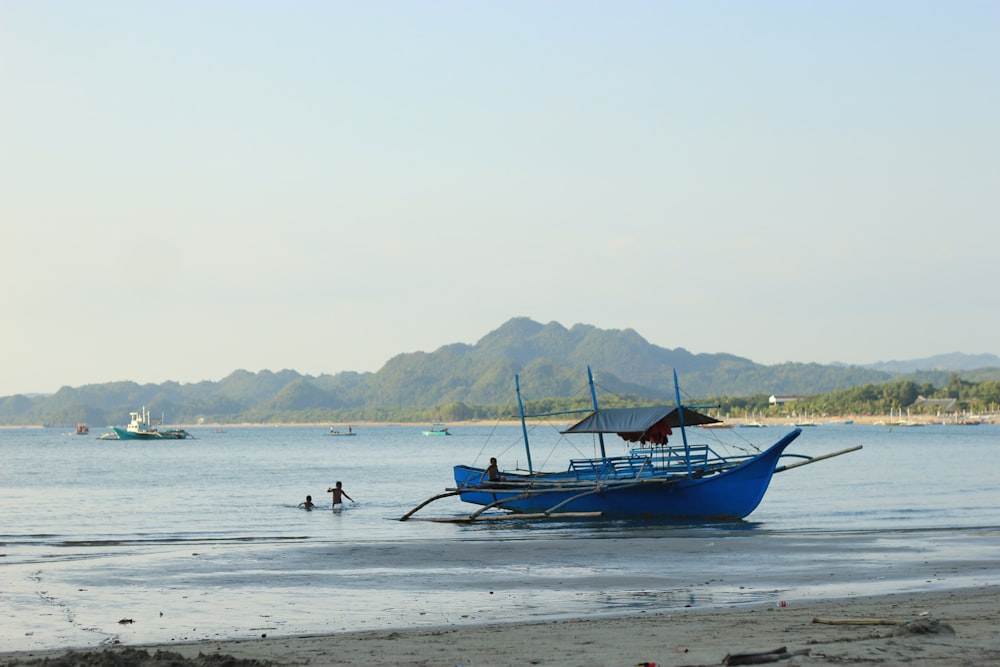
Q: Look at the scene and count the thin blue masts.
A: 3